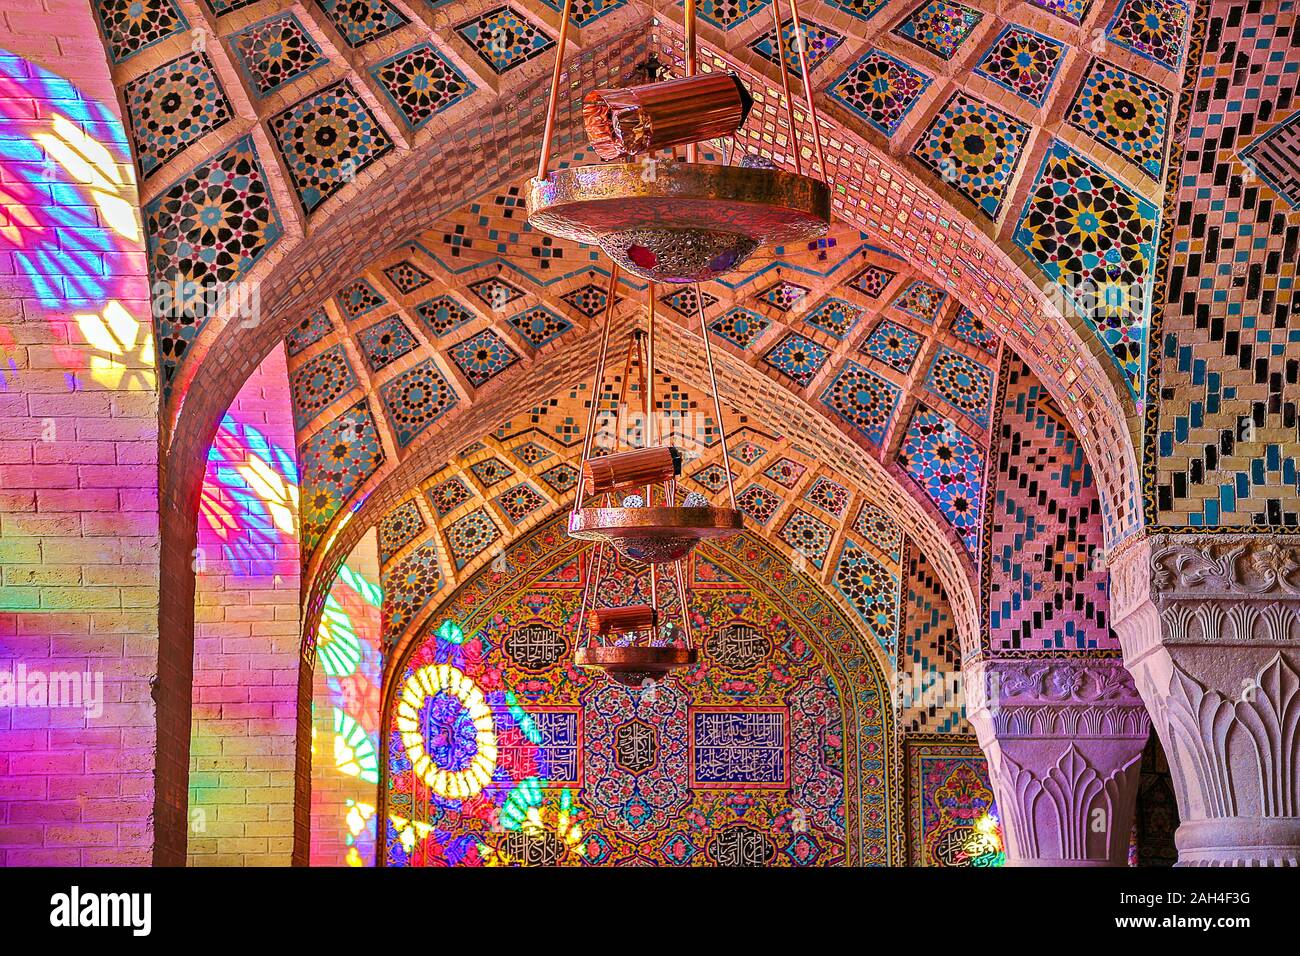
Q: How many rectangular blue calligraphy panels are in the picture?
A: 2